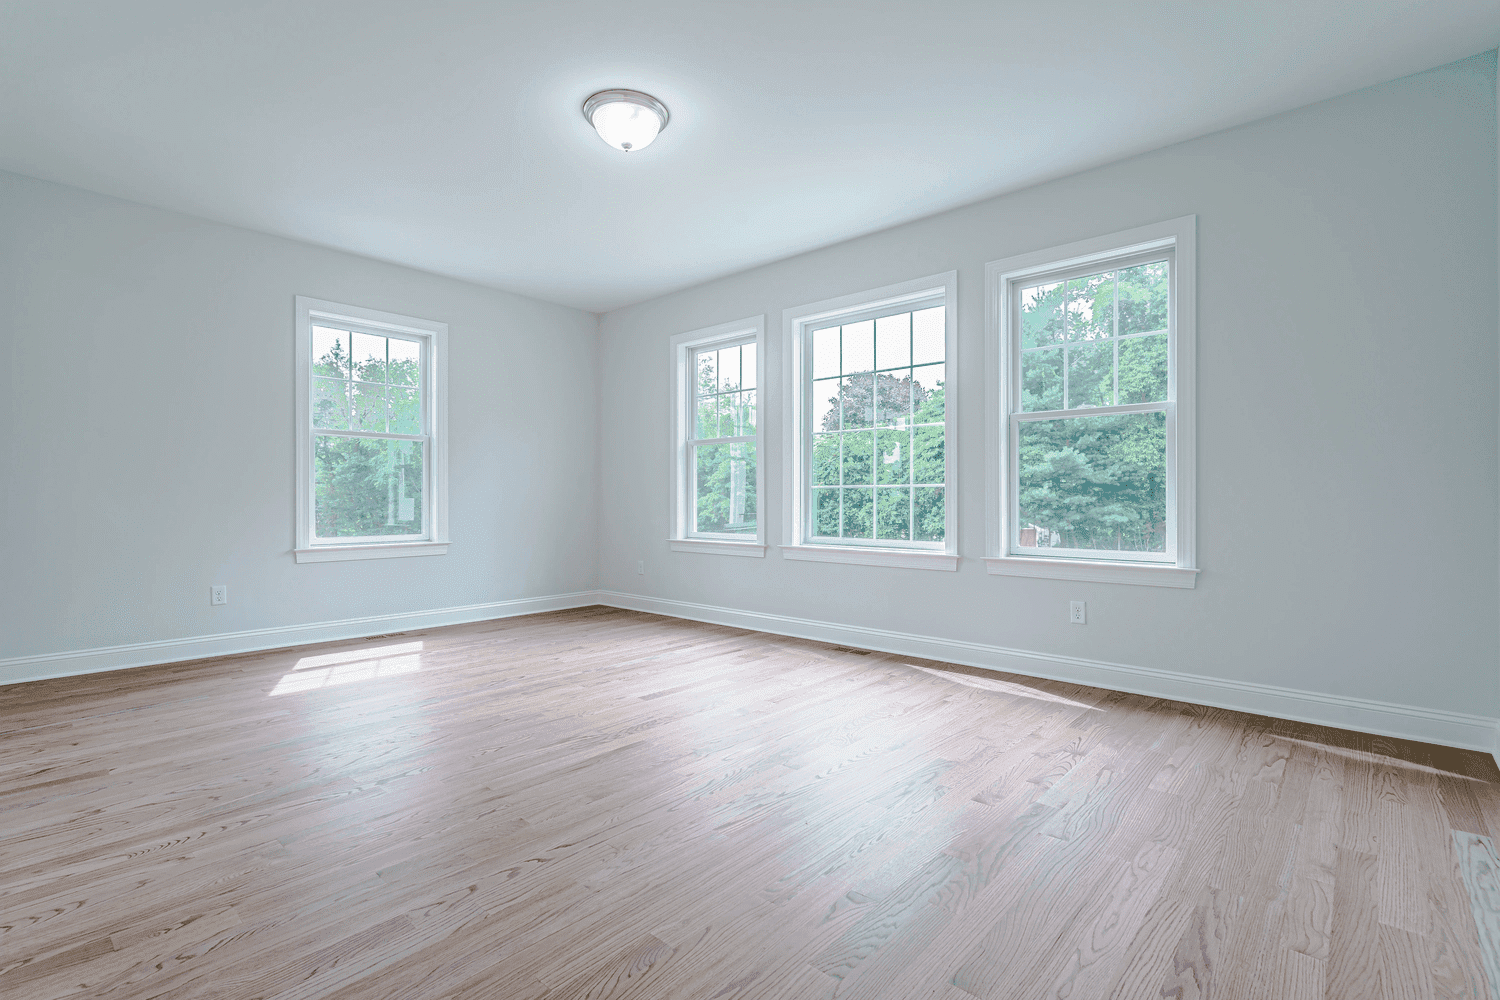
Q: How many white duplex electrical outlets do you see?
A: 3